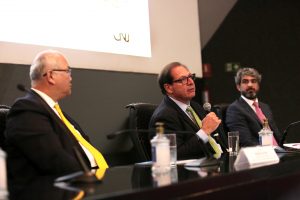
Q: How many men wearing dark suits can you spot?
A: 3